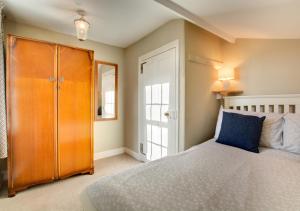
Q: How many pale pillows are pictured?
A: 2